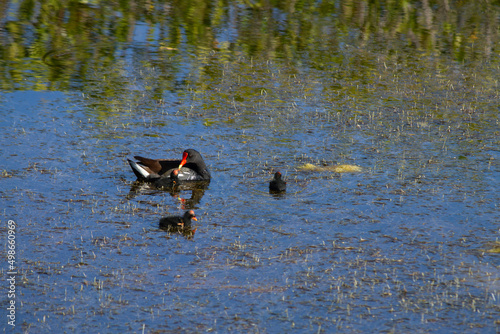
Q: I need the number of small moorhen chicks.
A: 3